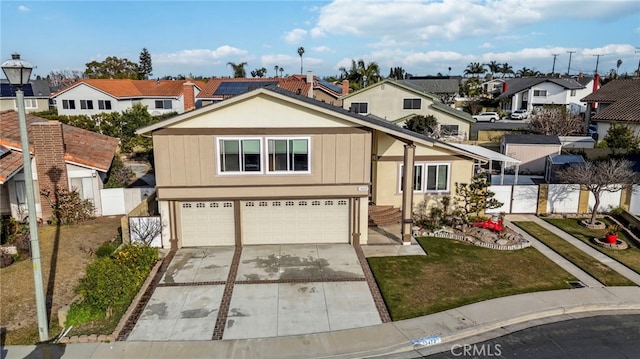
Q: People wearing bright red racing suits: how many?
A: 0